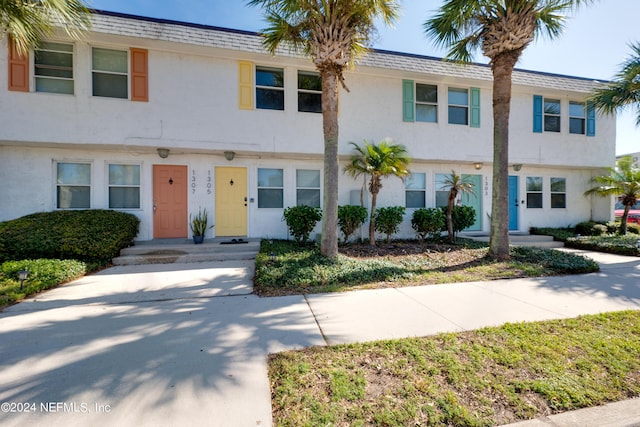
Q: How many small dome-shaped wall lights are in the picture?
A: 4